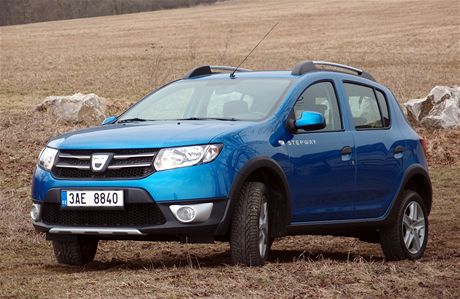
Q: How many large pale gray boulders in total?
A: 2